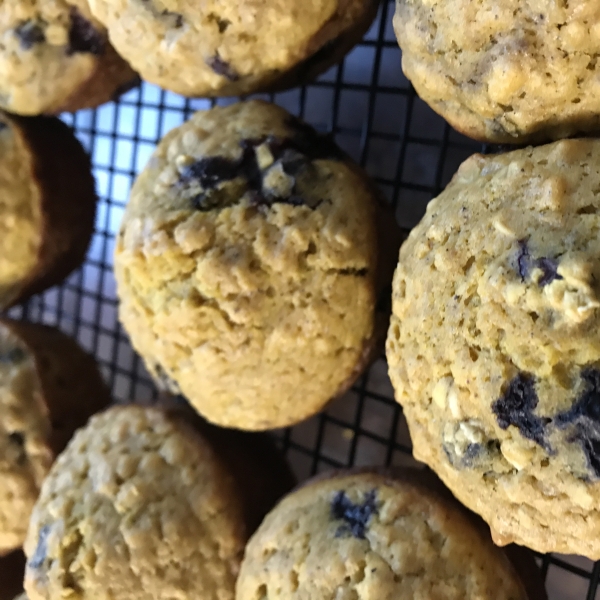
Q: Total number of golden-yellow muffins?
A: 9